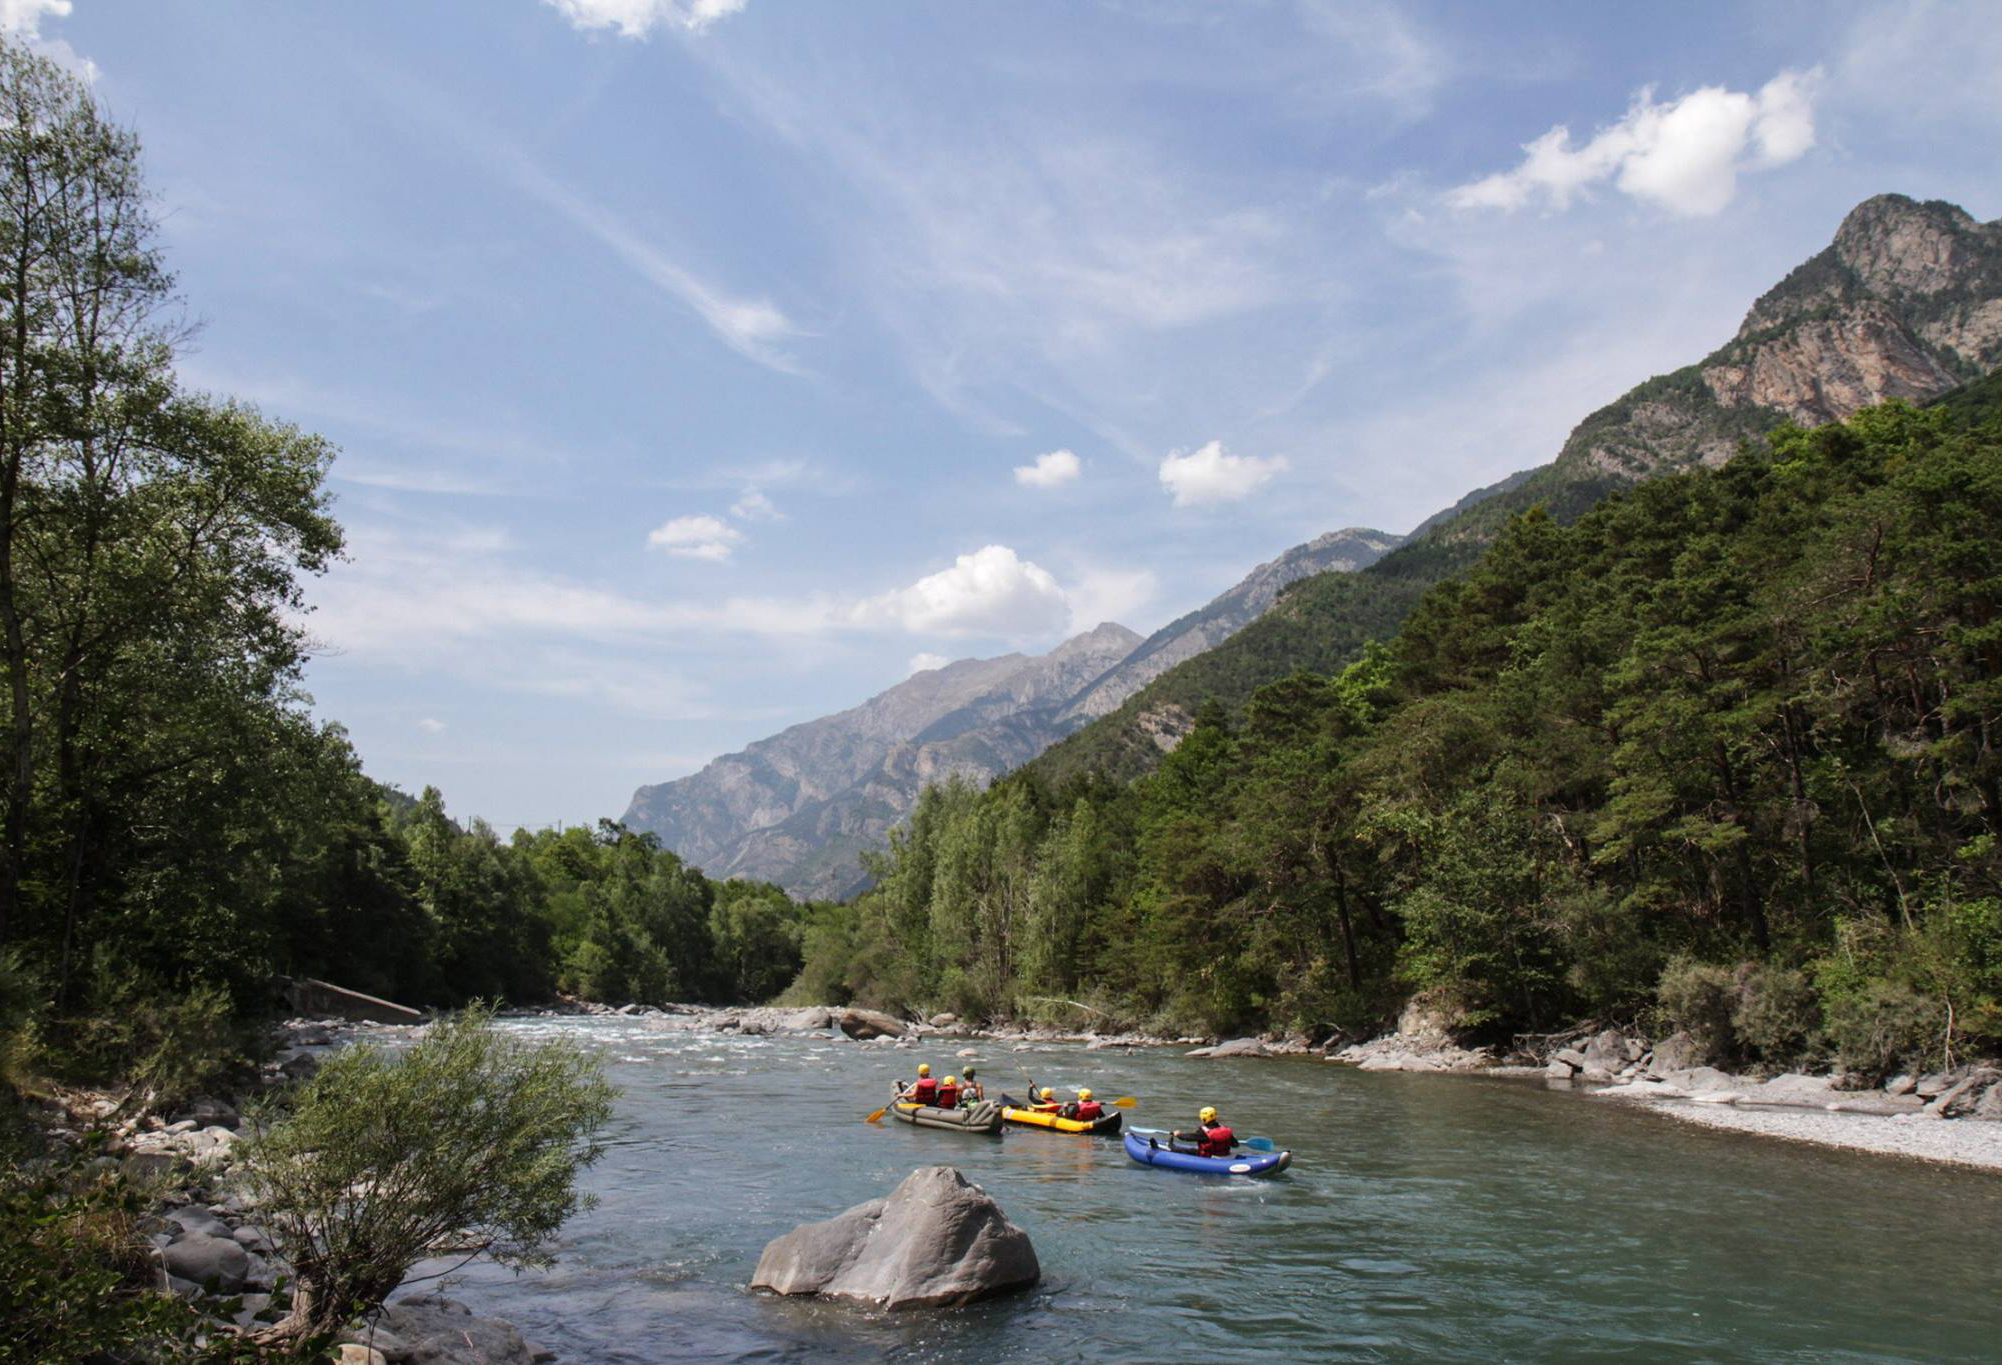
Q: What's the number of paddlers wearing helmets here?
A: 6